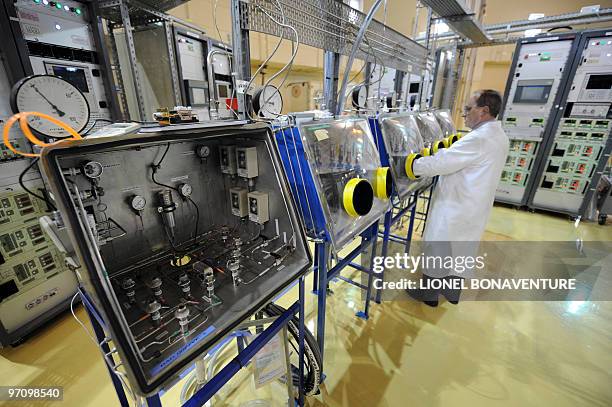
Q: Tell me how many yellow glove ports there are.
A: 8